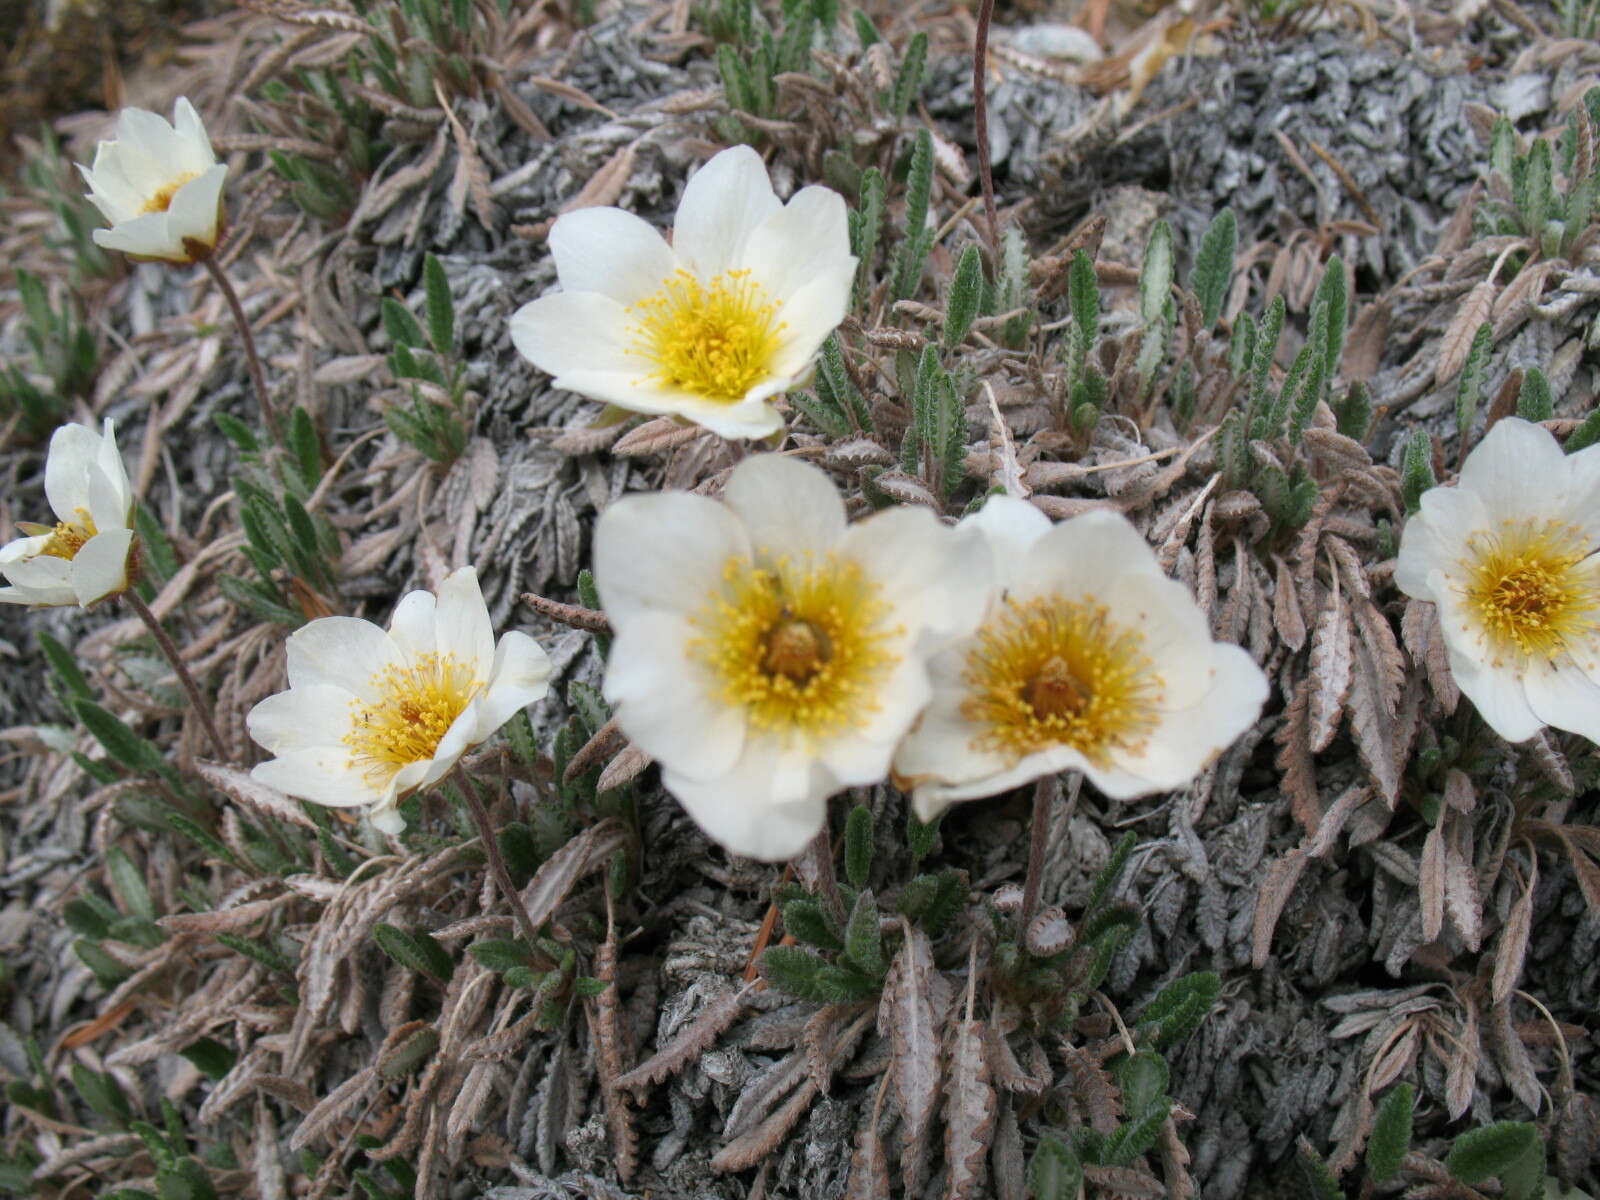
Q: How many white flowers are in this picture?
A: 7